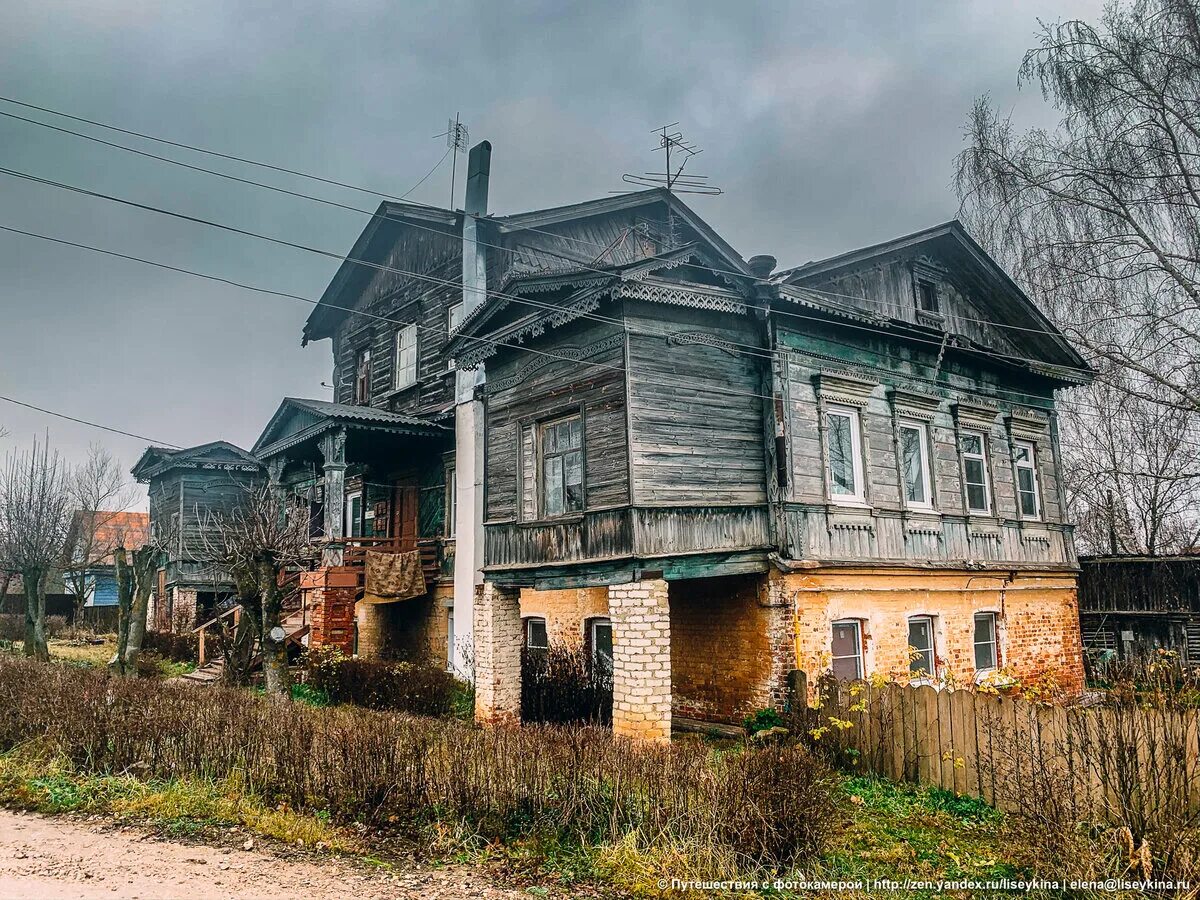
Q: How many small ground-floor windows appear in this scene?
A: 5